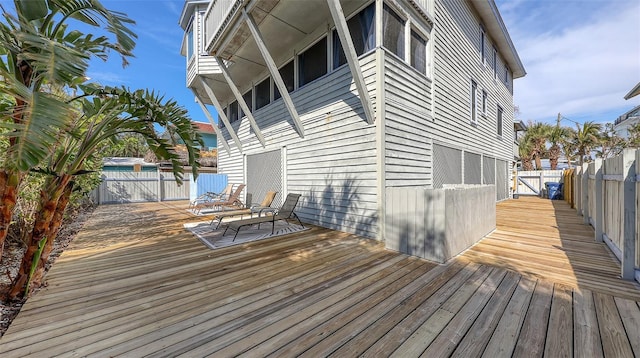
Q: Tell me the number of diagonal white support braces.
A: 5